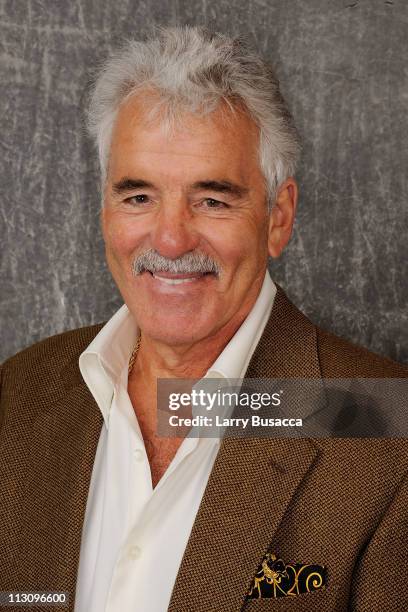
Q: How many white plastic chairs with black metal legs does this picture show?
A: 0